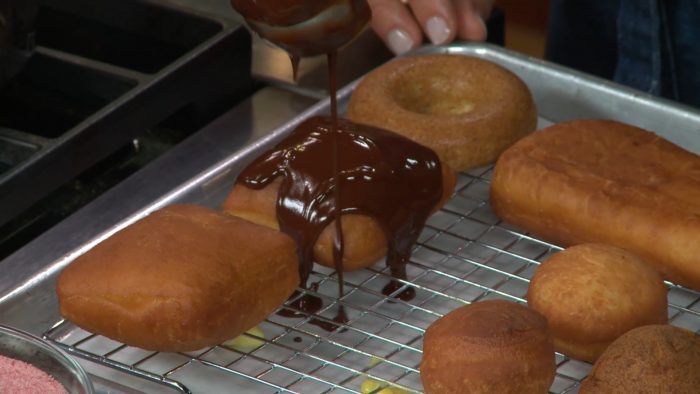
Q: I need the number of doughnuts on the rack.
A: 7